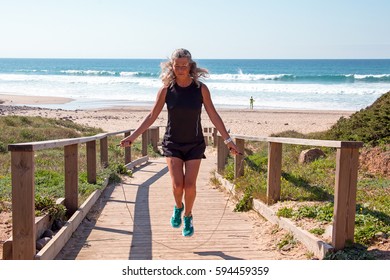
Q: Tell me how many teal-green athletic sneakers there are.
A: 2